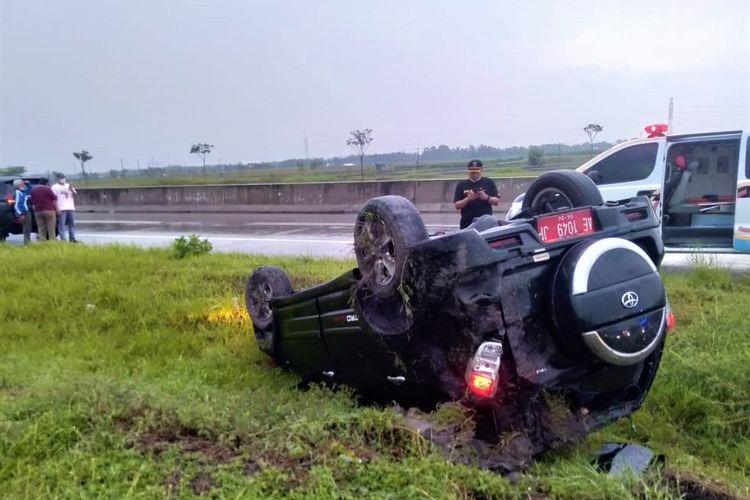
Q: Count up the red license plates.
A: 1